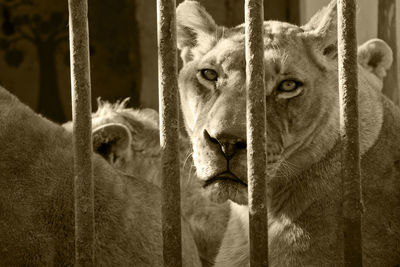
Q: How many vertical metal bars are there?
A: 4